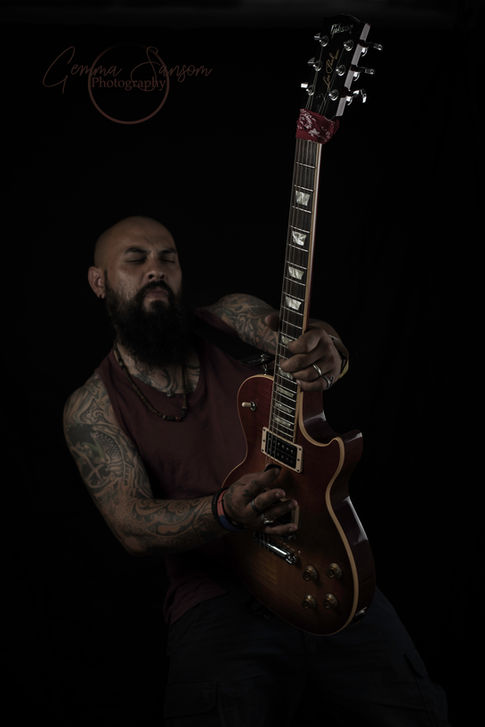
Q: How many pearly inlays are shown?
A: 9